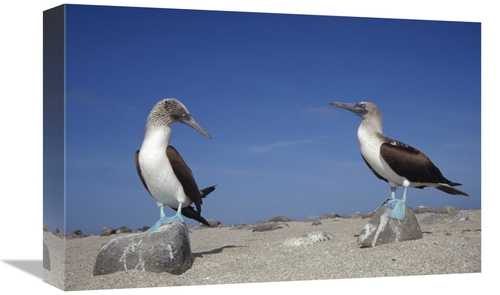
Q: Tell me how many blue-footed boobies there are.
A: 2